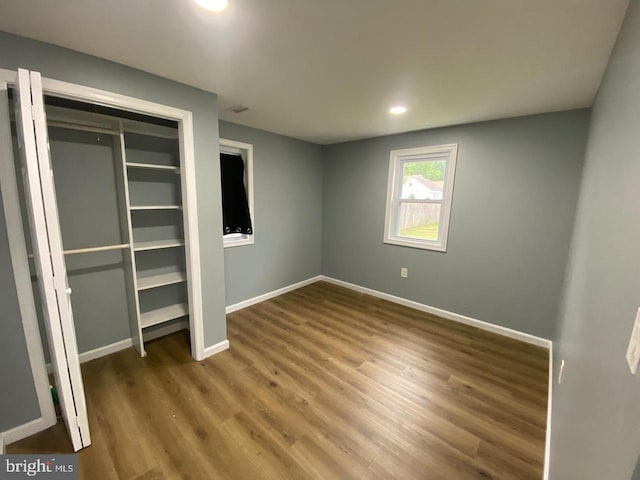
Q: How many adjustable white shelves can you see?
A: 5